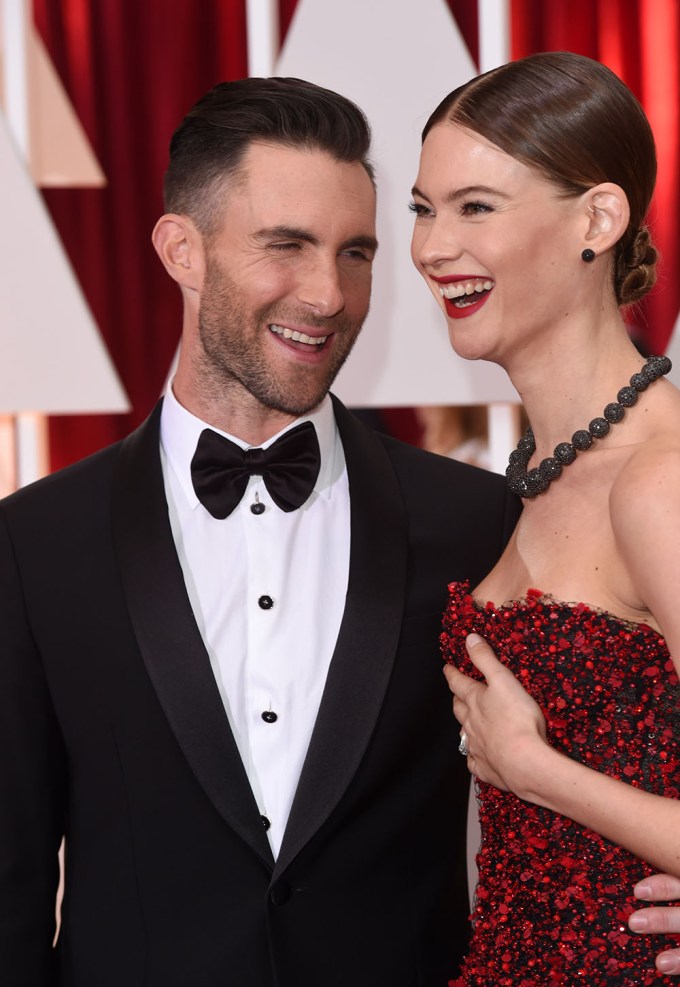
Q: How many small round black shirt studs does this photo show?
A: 4